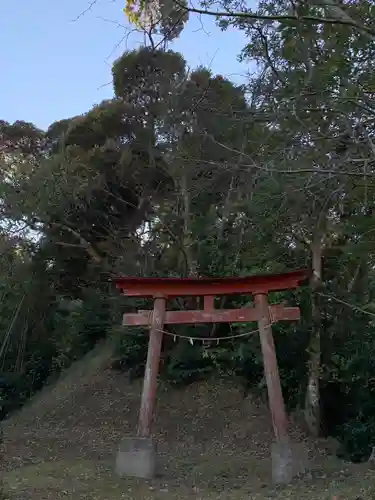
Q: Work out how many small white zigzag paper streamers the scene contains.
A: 4